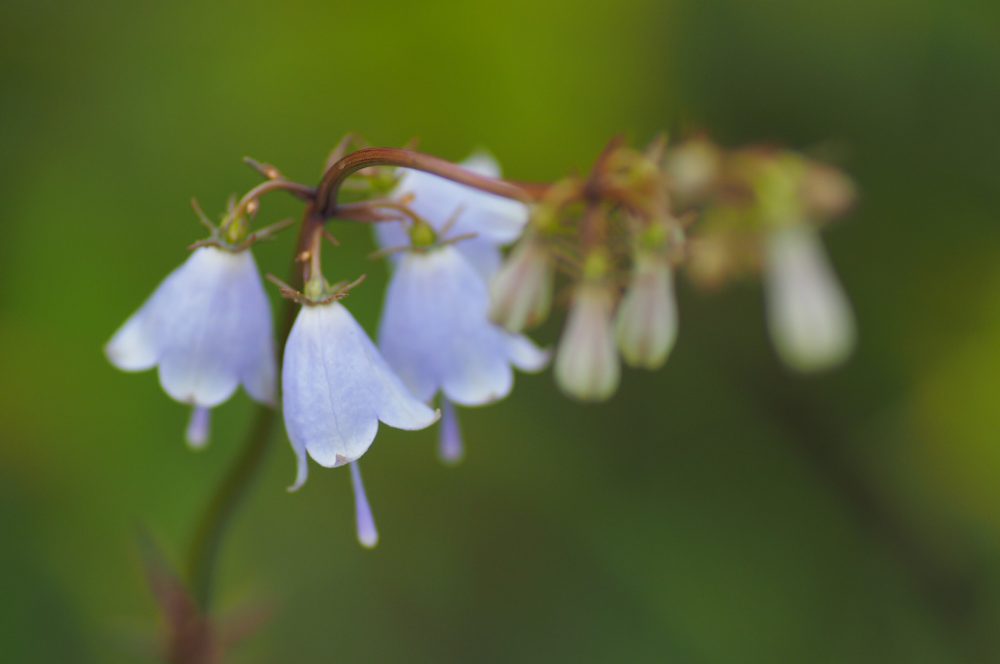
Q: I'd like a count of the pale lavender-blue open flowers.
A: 4